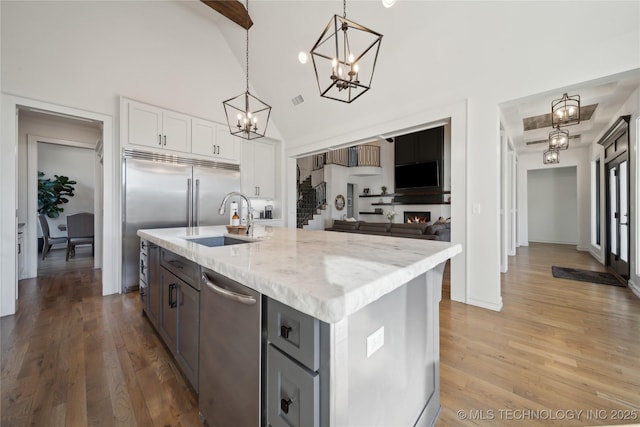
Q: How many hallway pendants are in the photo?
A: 3